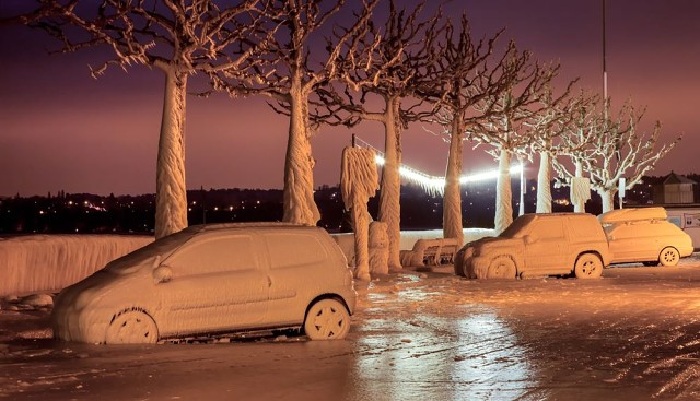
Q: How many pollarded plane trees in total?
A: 8